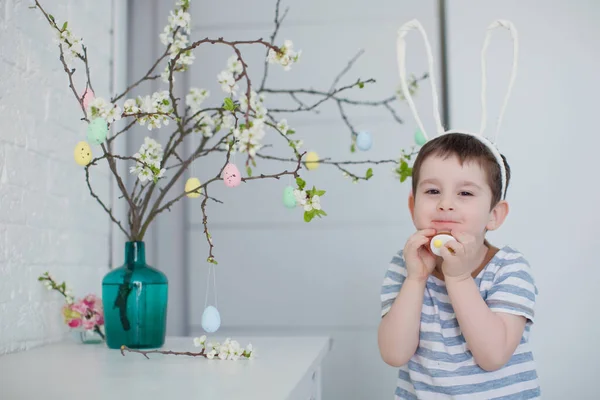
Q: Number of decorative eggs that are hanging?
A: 10